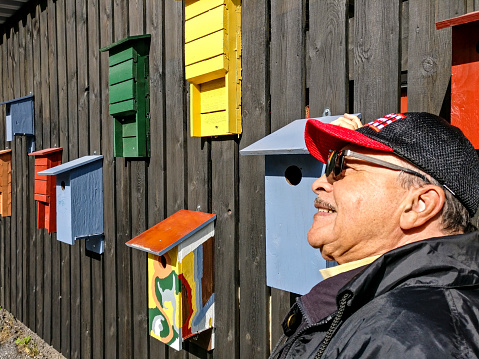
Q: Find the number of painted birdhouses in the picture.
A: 9